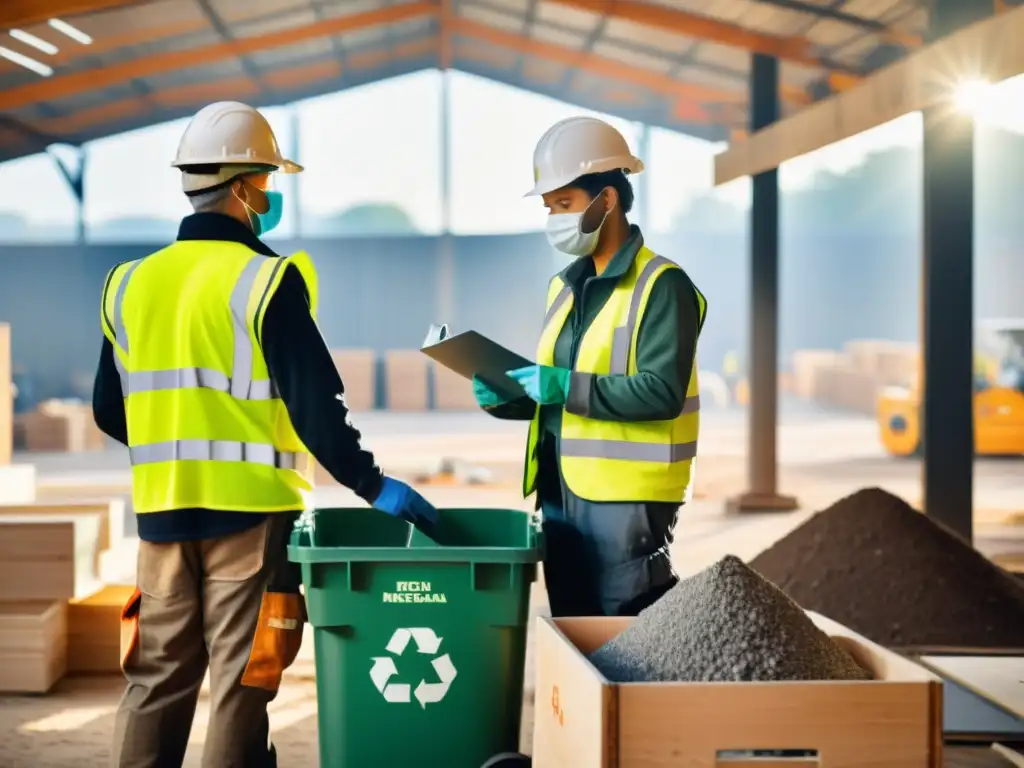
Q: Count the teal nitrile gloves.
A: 2